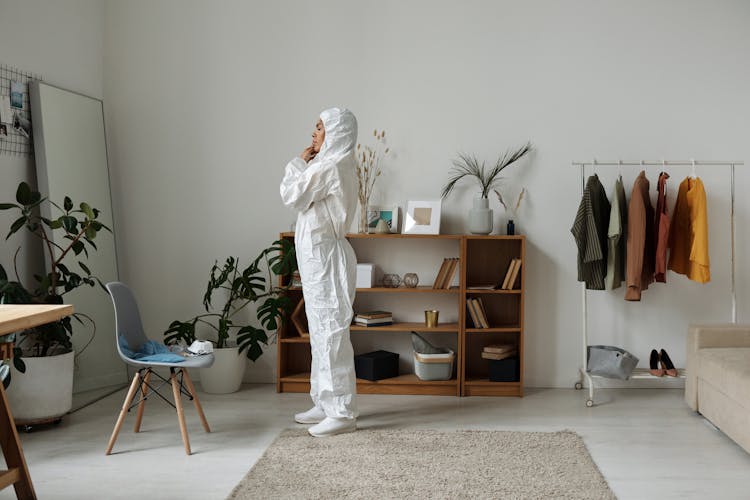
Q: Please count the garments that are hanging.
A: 5